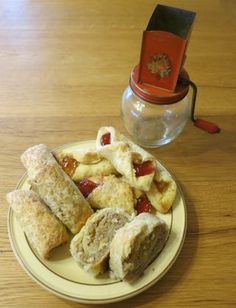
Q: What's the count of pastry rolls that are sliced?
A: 2